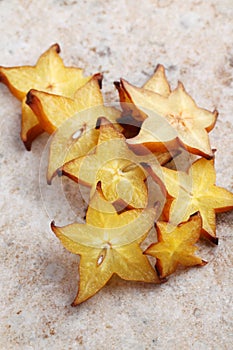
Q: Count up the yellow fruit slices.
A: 8